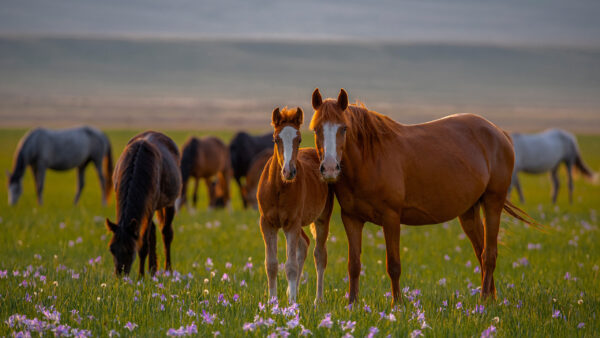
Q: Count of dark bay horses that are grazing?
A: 1